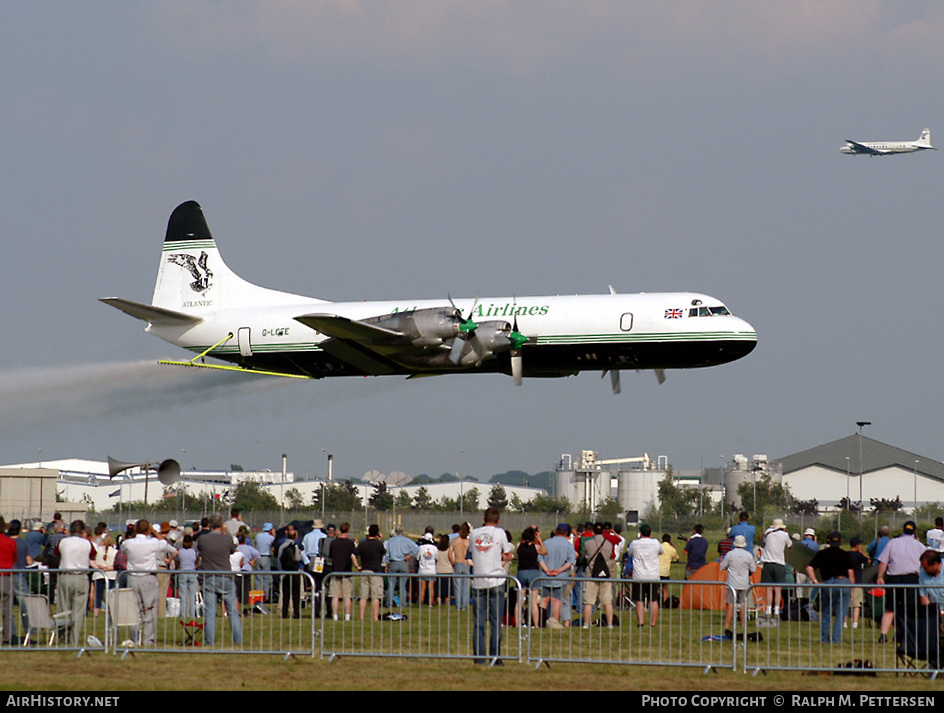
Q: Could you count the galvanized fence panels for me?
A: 5